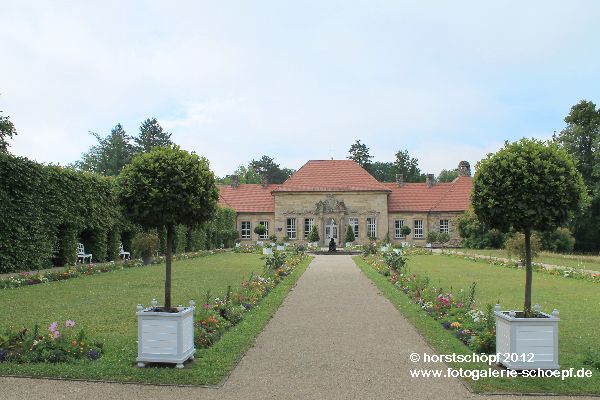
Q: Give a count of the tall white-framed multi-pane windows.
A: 9